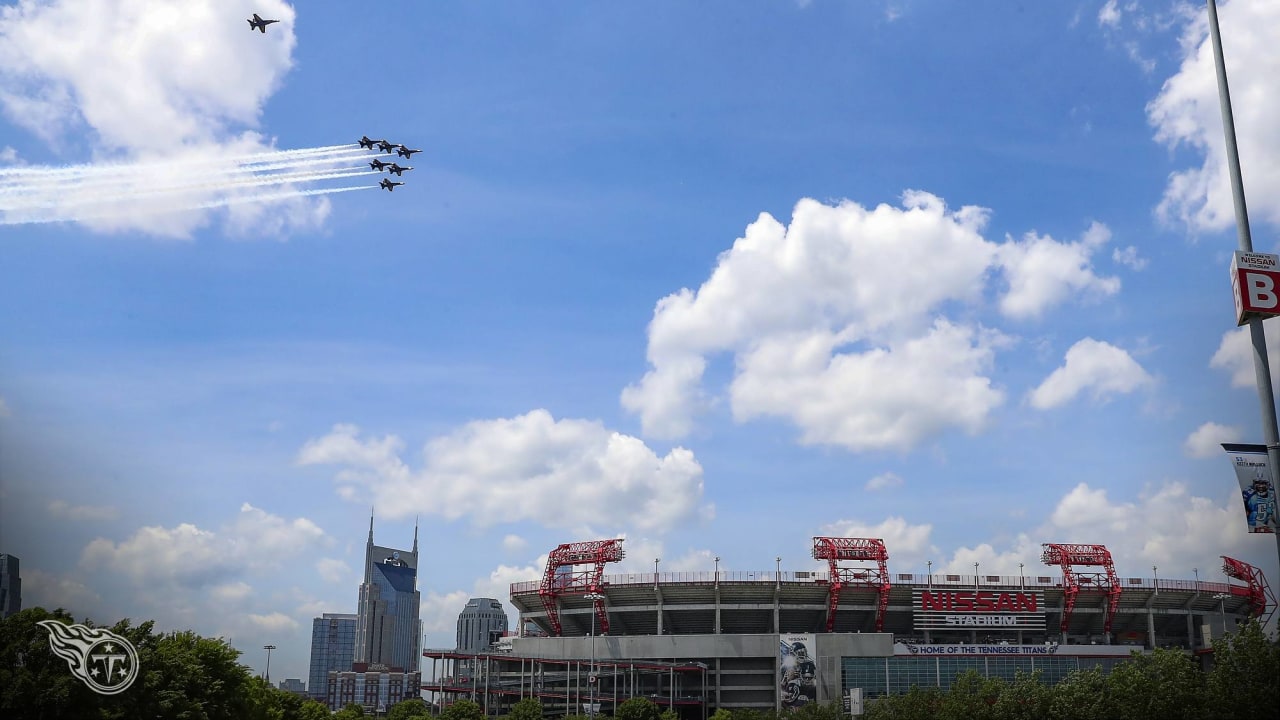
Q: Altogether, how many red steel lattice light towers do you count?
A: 4